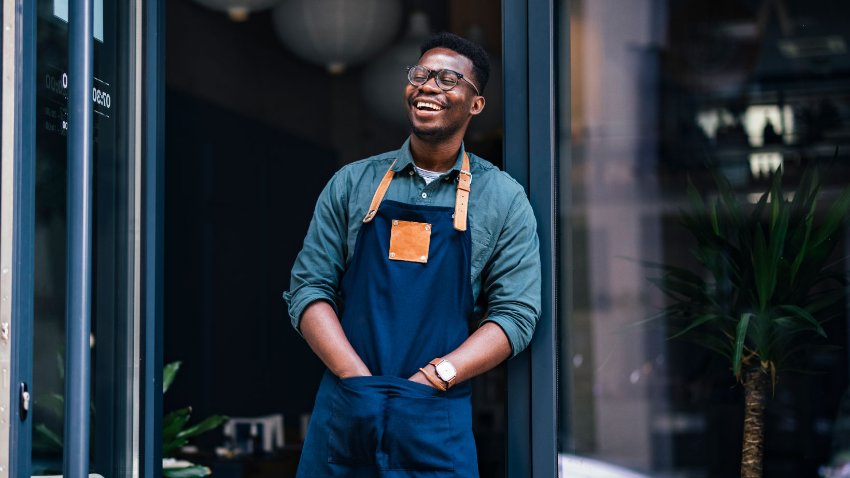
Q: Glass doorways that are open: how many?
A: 1